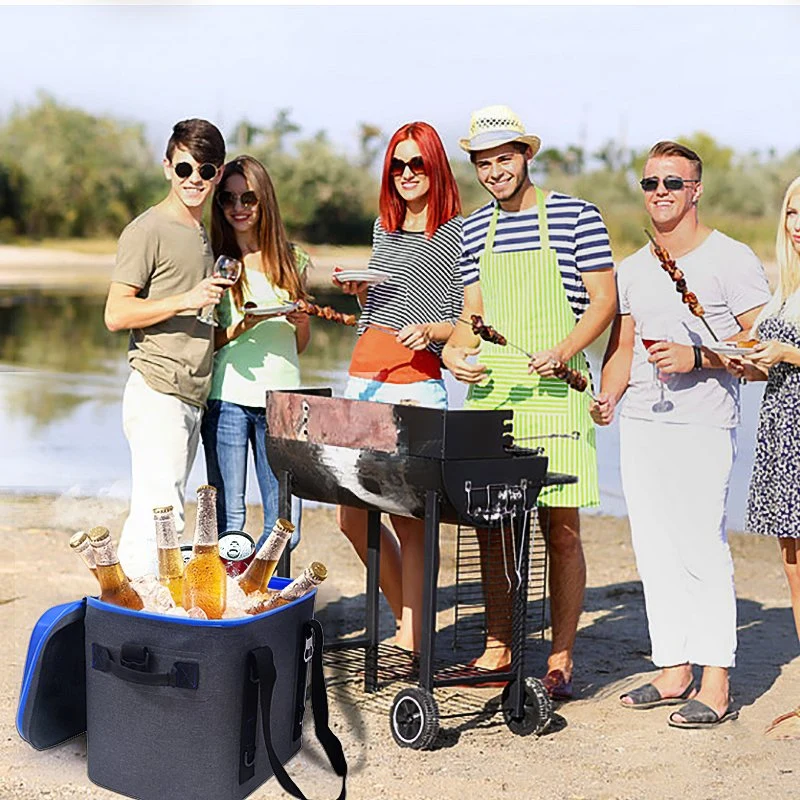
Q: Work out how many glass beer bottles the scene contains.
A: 6